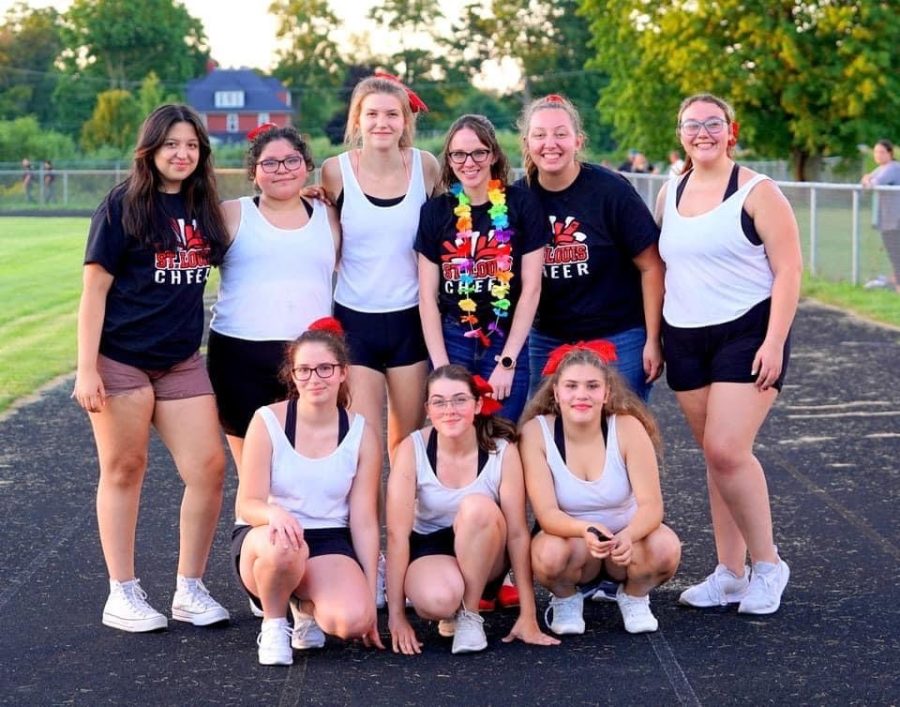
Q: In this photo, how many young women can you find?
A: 9